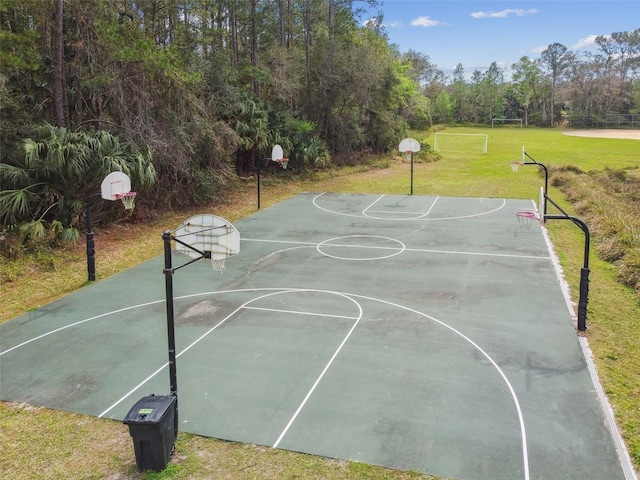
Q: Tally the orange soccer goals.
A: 0